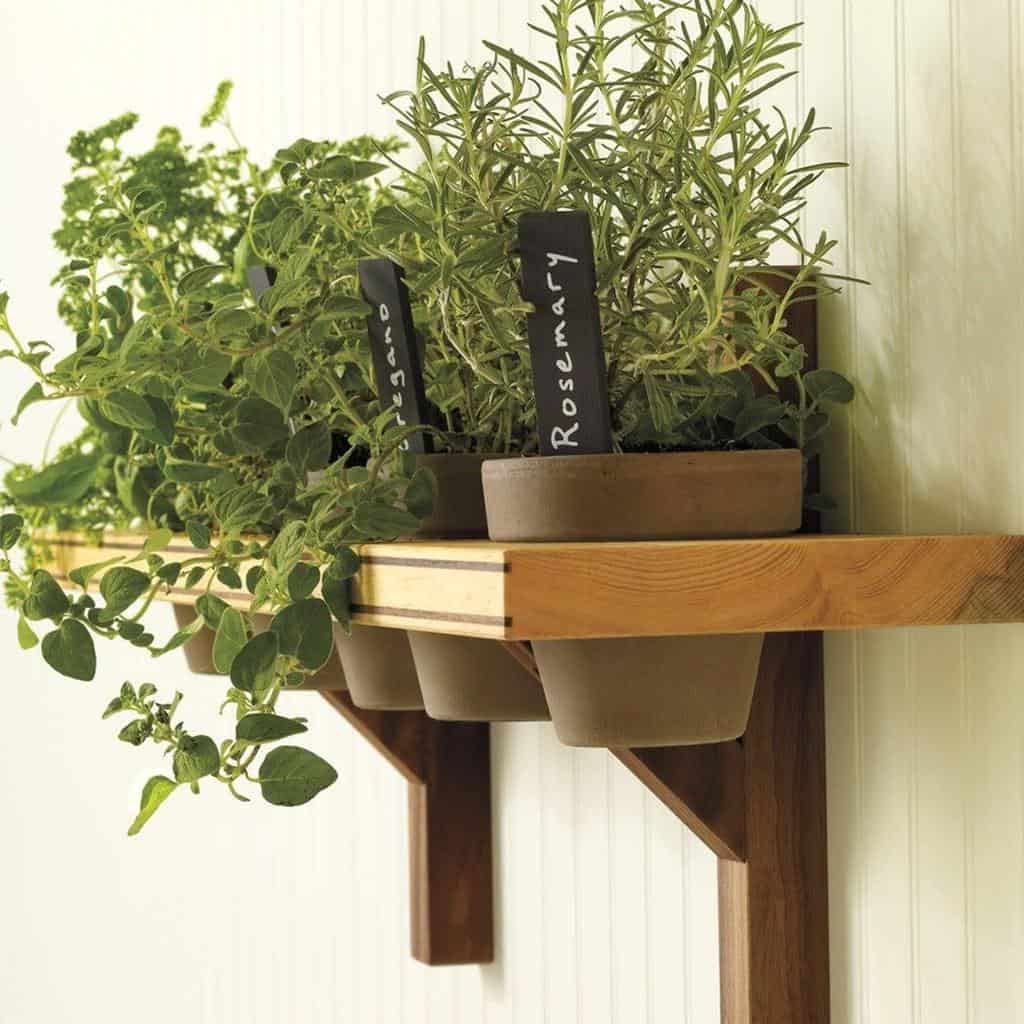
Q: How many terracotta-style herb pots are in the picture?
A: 5